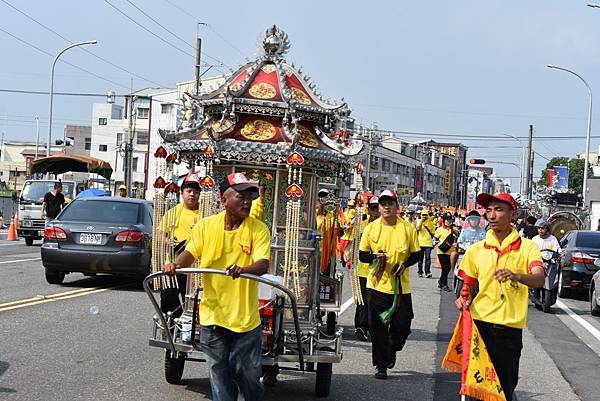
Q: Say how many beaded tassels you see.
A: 5